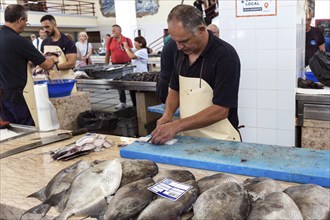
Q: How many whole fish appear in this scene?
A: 11